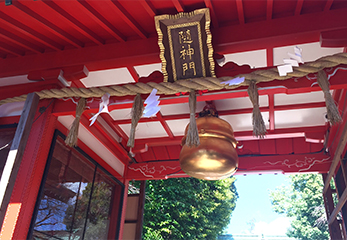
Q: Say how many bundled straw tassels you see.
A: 5